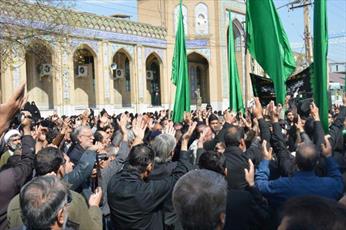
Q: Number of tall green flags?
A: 4